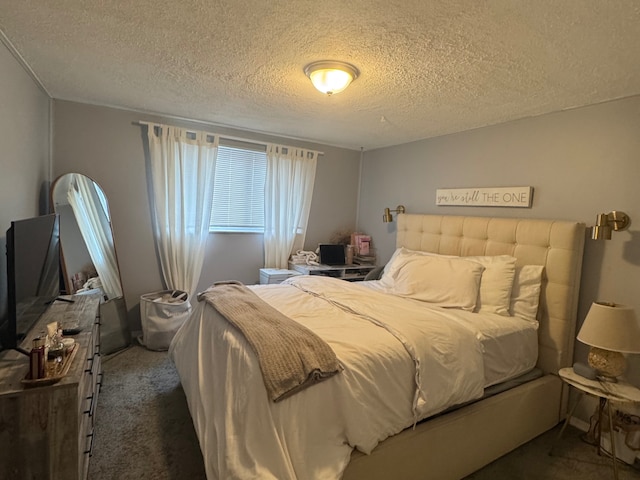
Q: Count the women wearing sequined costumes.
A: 0